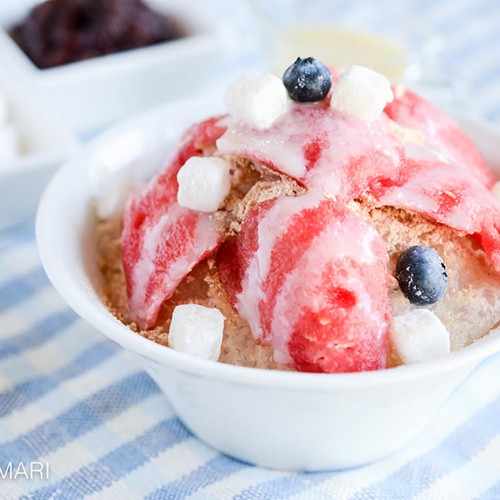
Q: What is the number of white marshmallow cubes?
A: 5